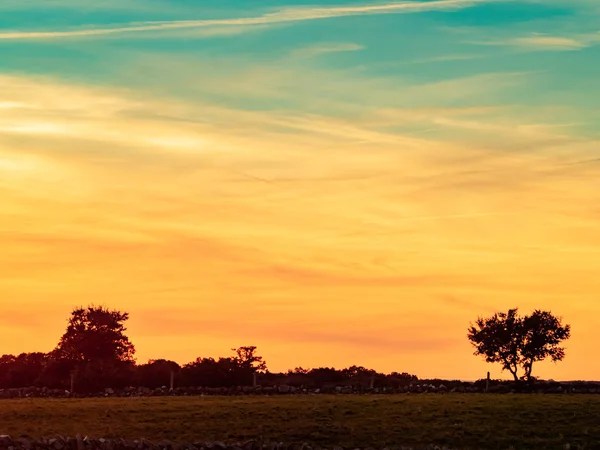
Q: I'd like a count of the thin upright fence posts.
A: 5